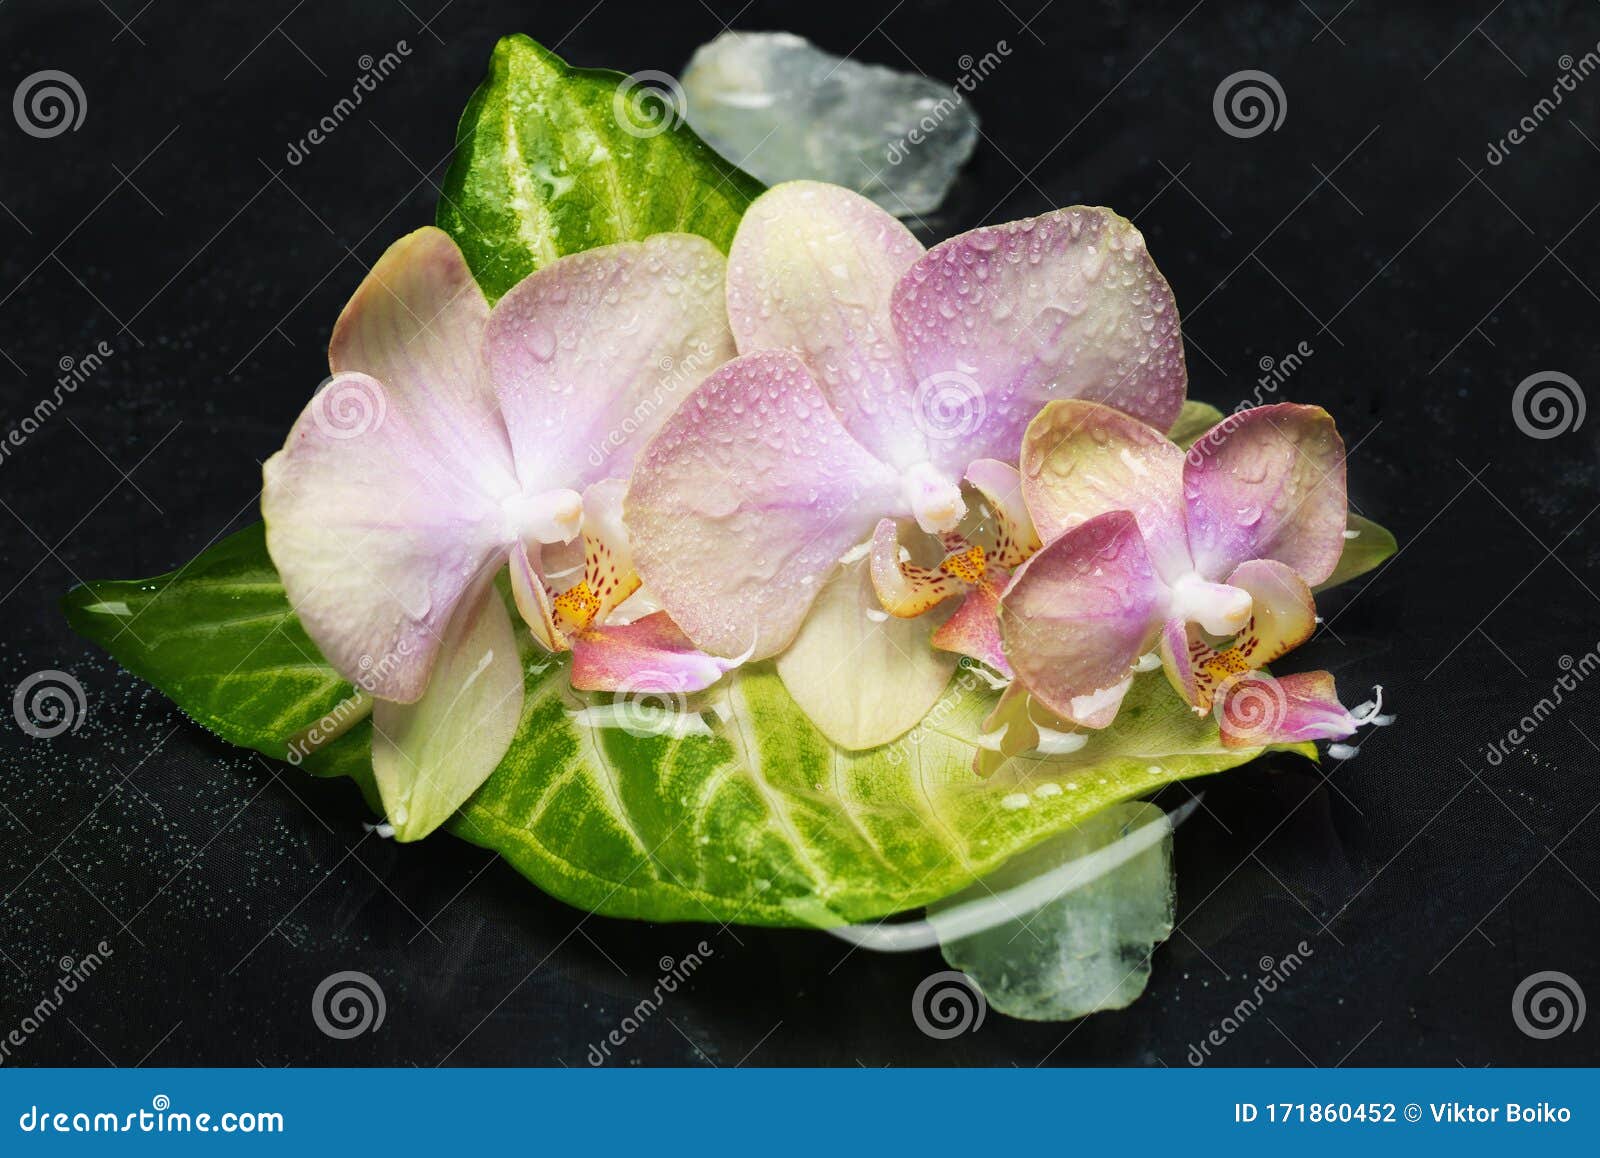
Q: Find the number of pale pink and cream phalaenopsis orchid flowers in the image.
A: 3